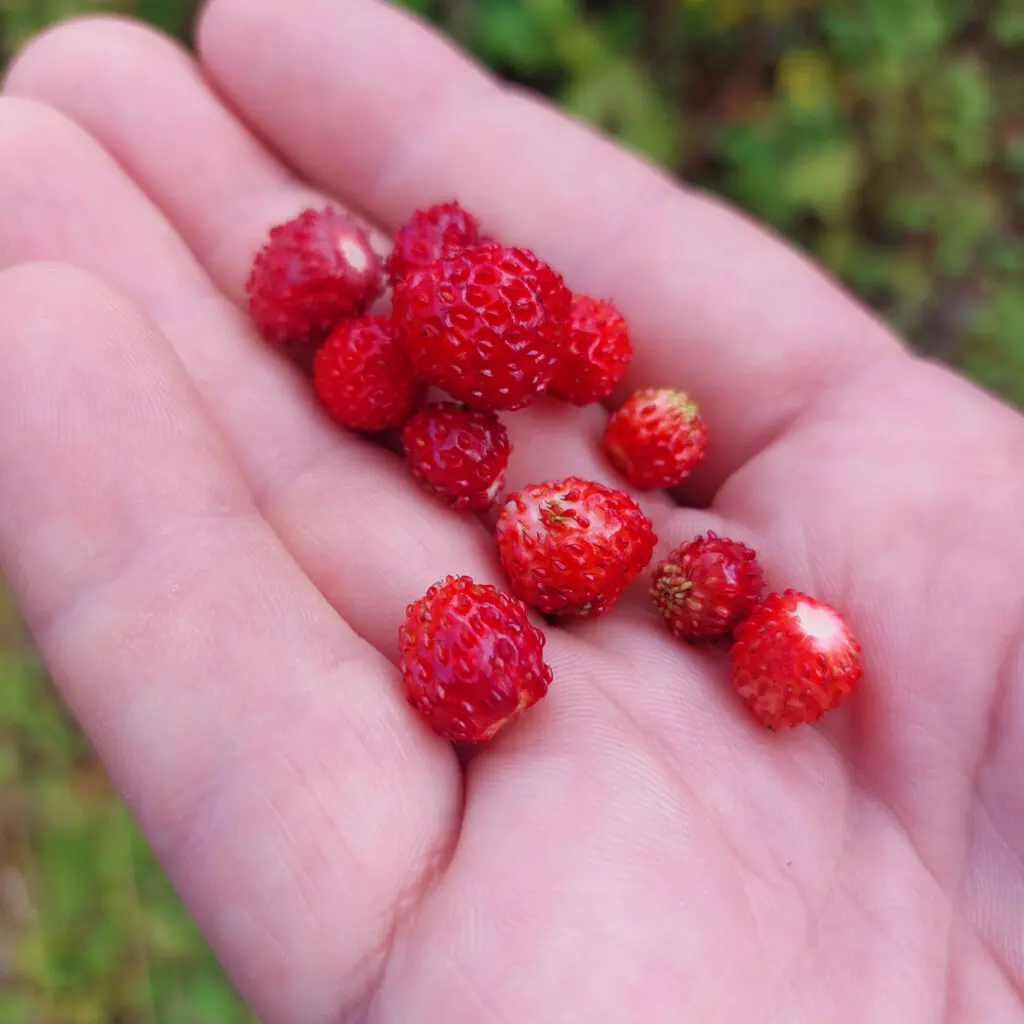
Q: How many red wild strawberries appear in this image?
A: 11